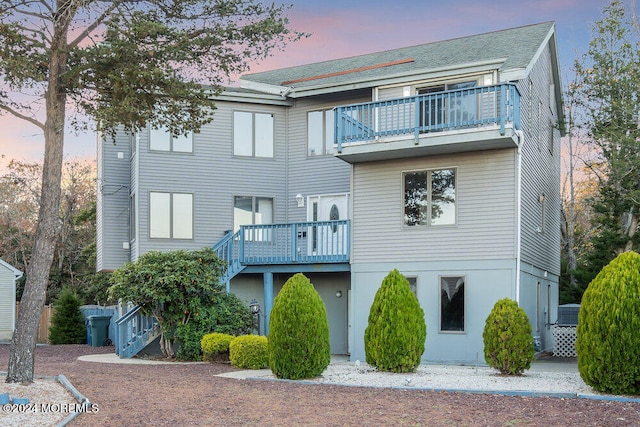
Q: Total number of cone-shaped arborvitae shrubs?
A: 4